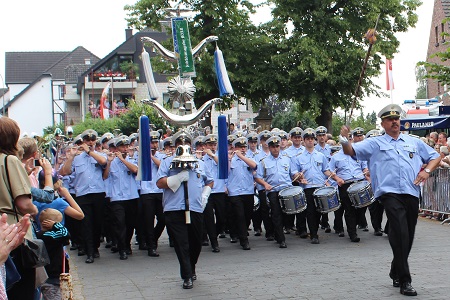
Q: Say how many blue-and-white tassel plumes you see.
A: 4